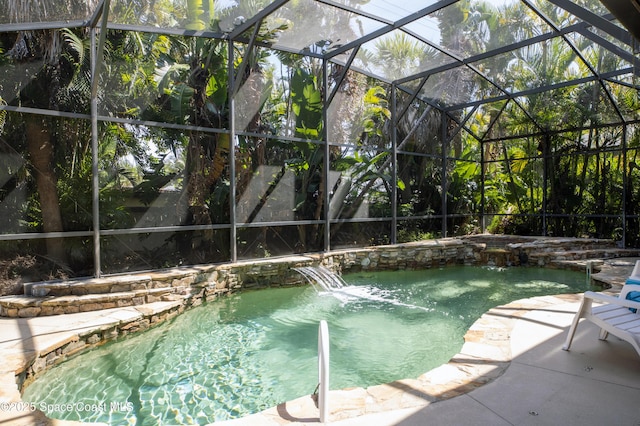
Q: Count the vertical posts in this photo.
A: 8